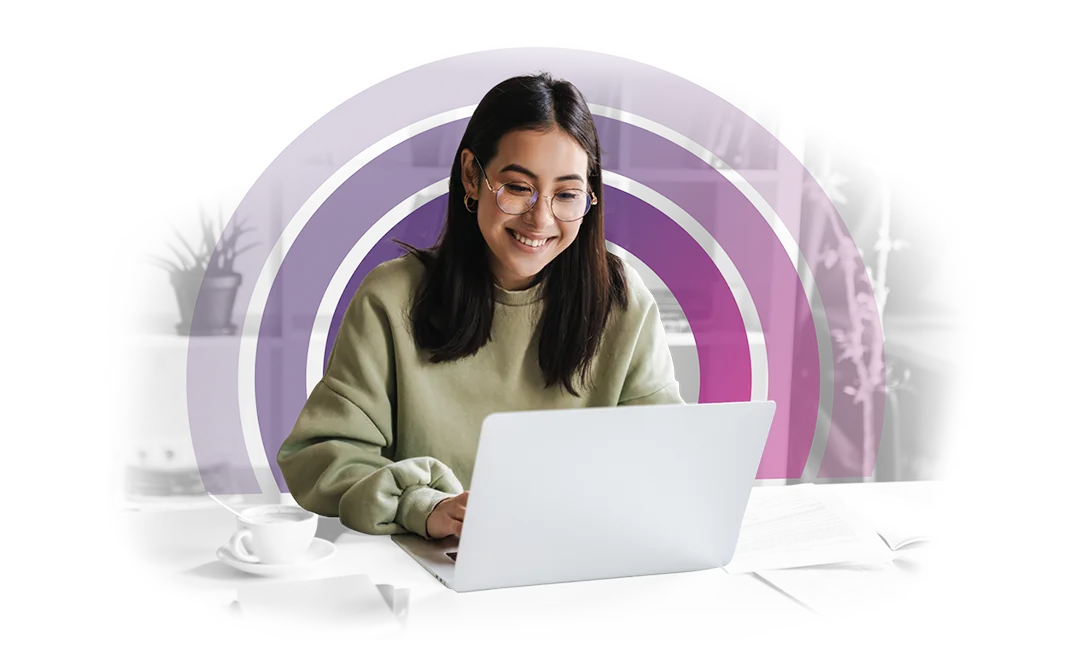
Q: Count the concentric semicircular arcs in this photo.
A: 3